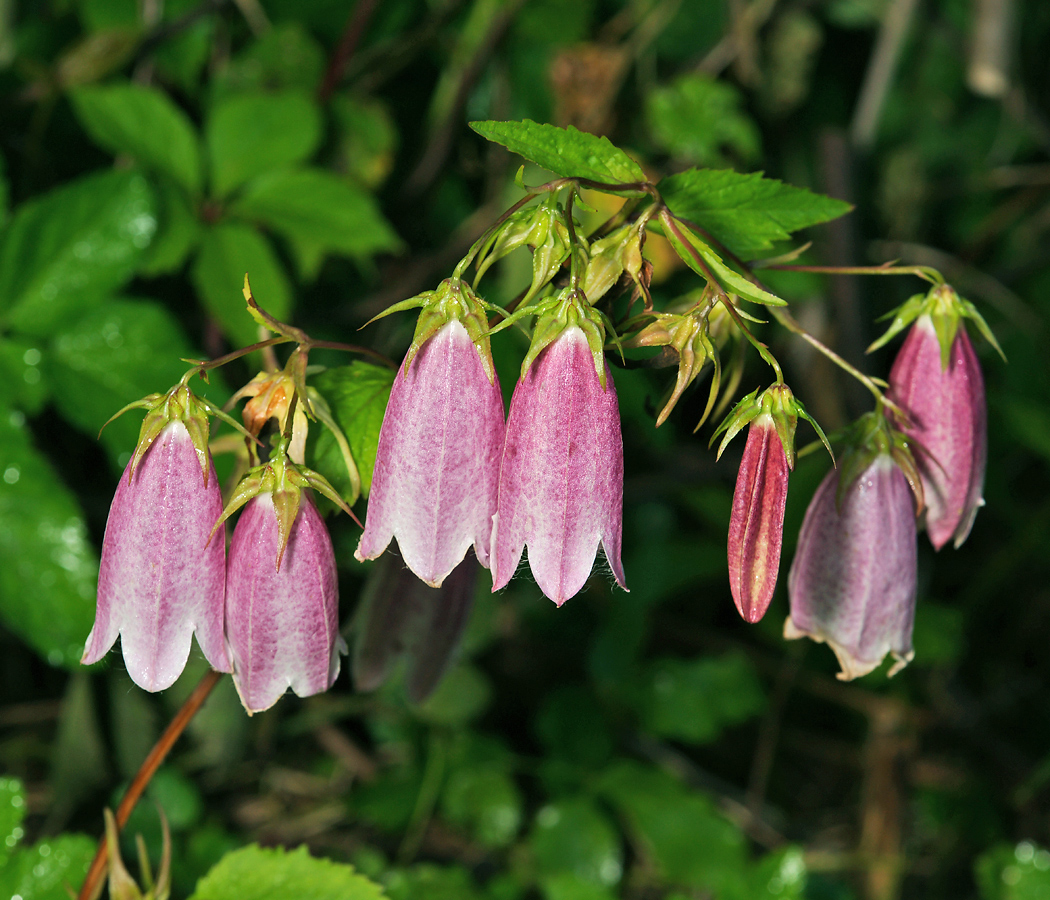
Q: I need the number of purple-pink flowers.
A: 7